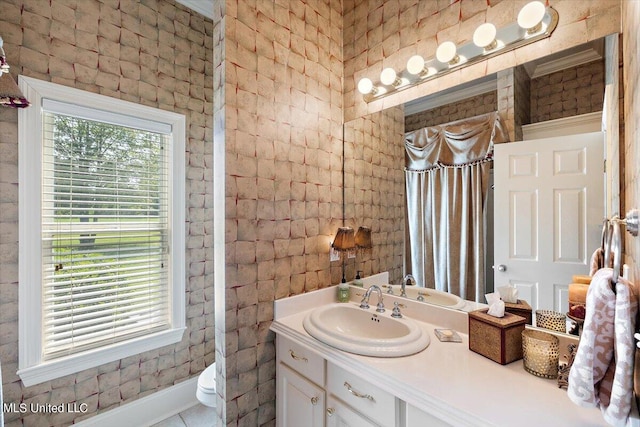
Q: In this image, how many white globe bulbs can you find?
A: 6